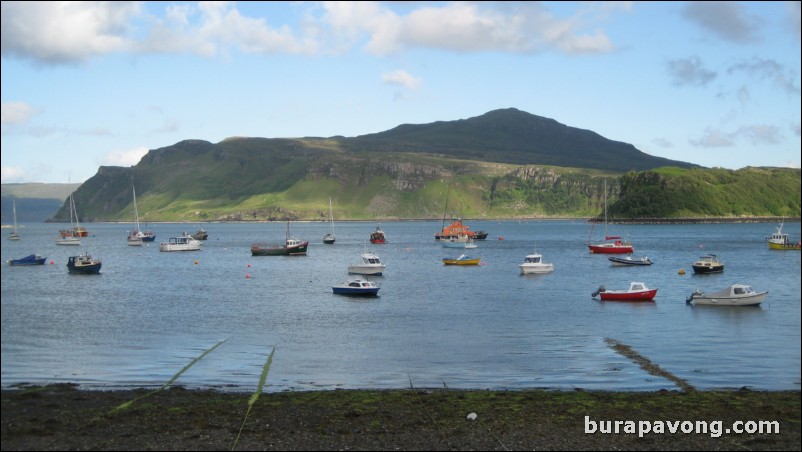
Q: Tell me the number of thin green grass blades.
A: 2